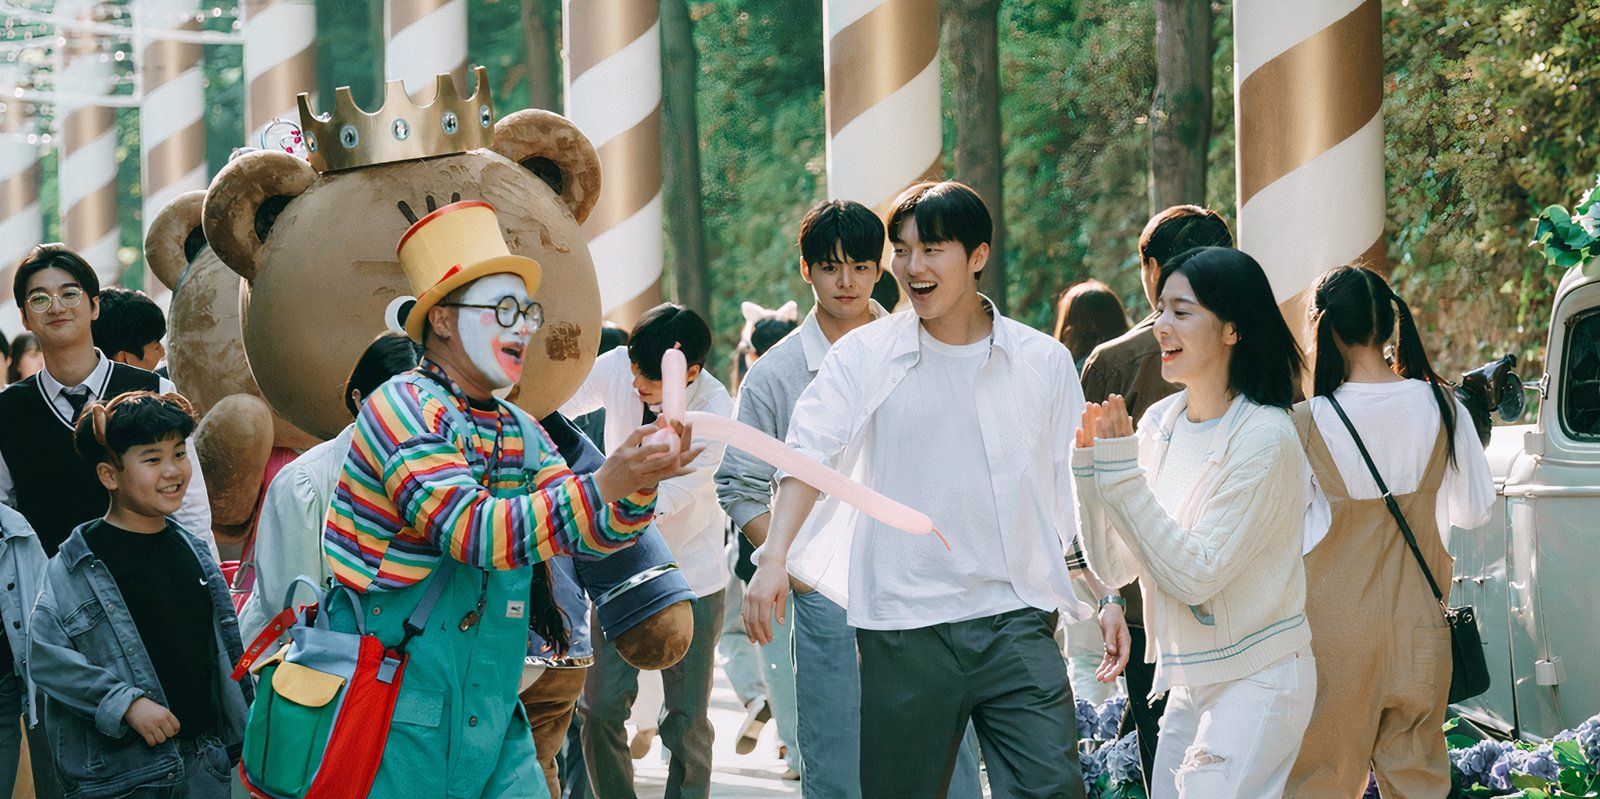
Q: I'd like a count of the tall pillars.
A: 8